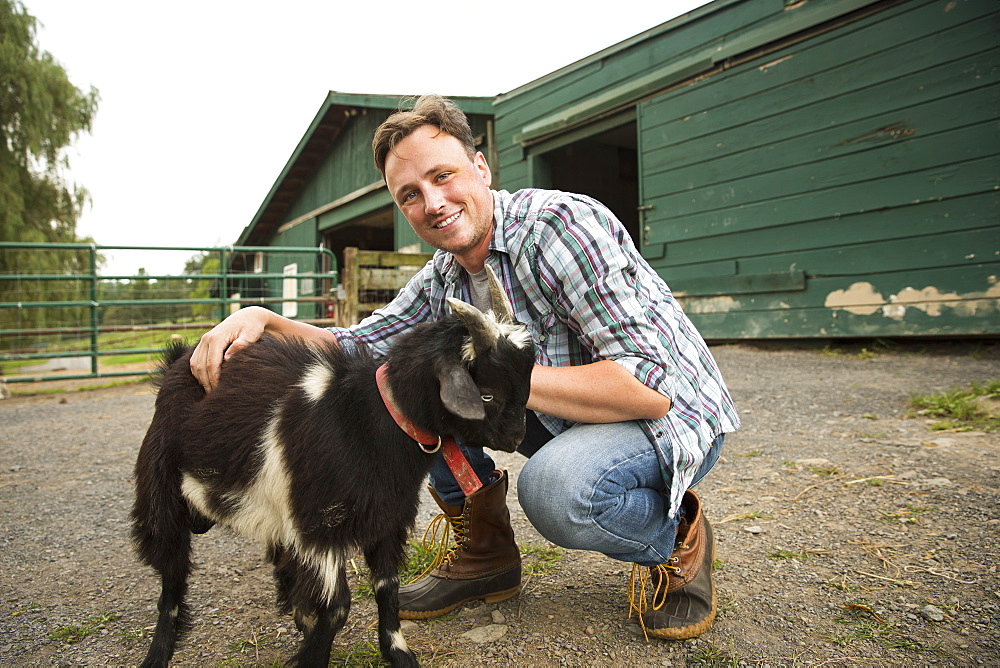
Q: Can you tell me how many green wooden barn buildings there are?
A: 2